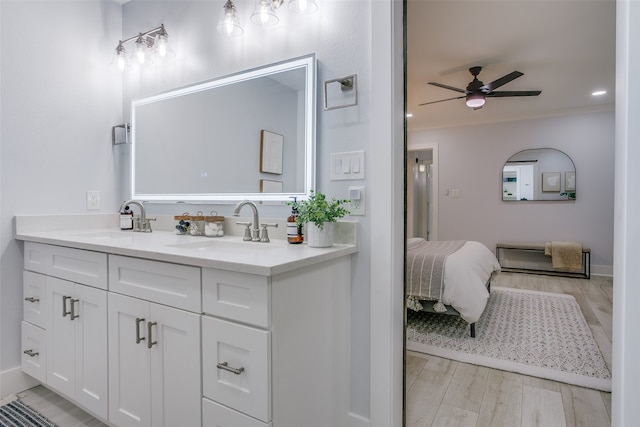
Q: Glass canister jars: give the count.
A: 3